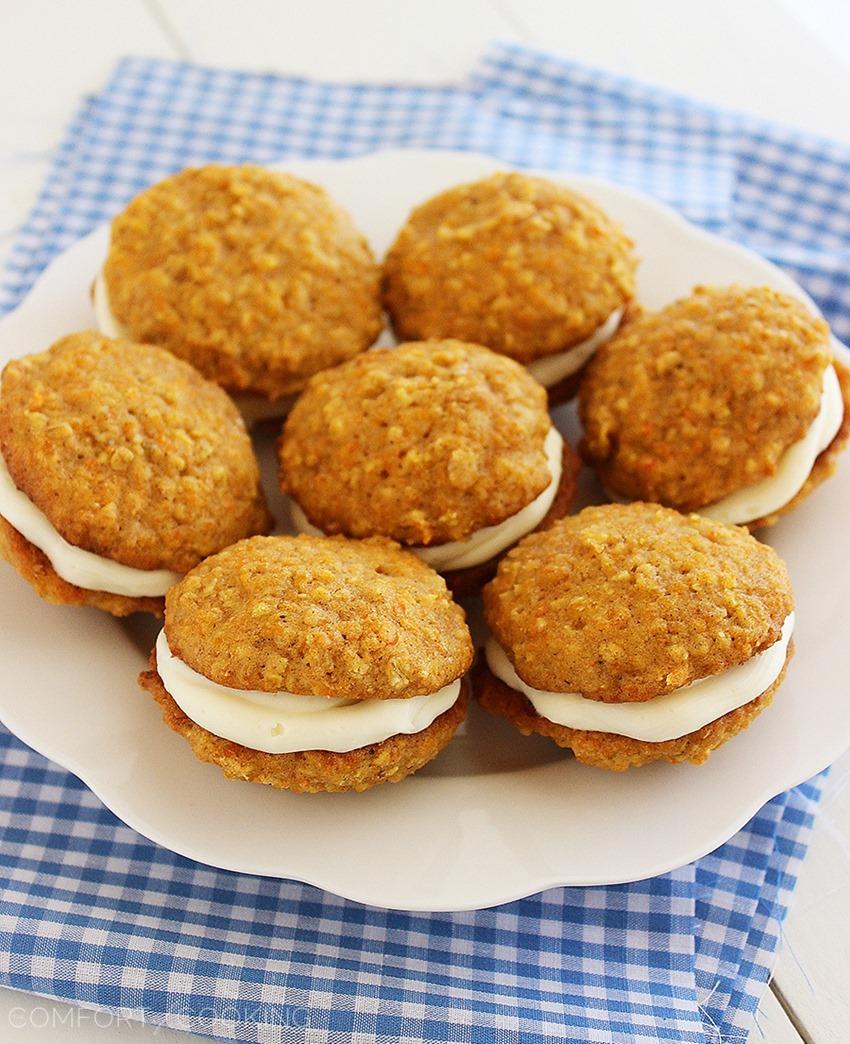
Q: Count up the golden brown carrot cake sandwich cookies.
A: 7